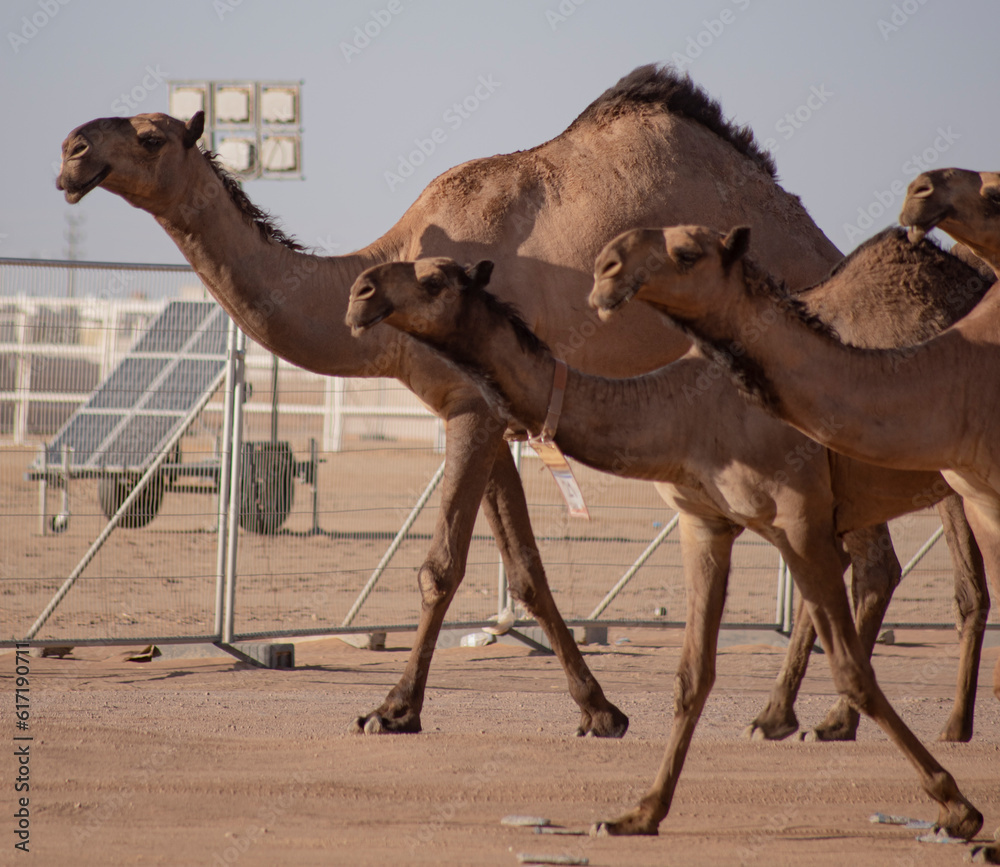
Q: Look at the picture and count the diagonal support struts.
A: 4